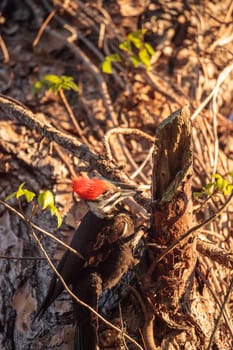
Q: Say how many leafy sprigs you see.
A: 4